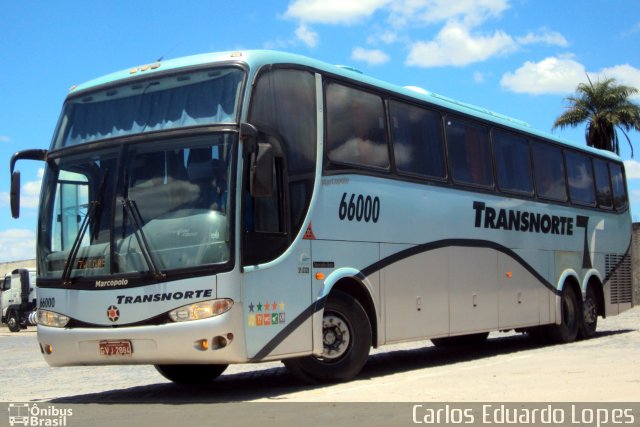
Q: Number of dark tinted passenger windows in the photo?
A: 8